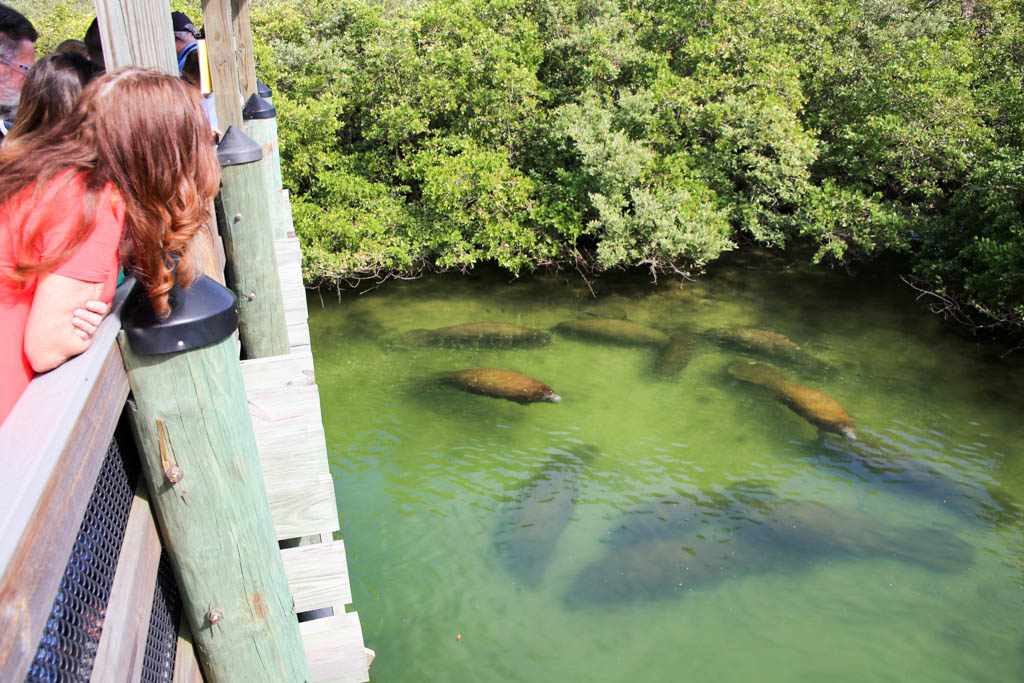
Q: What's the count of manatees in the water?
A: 11